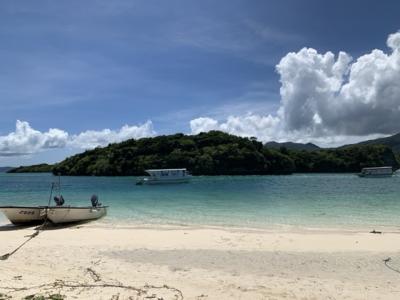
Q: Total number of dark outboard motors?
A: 2